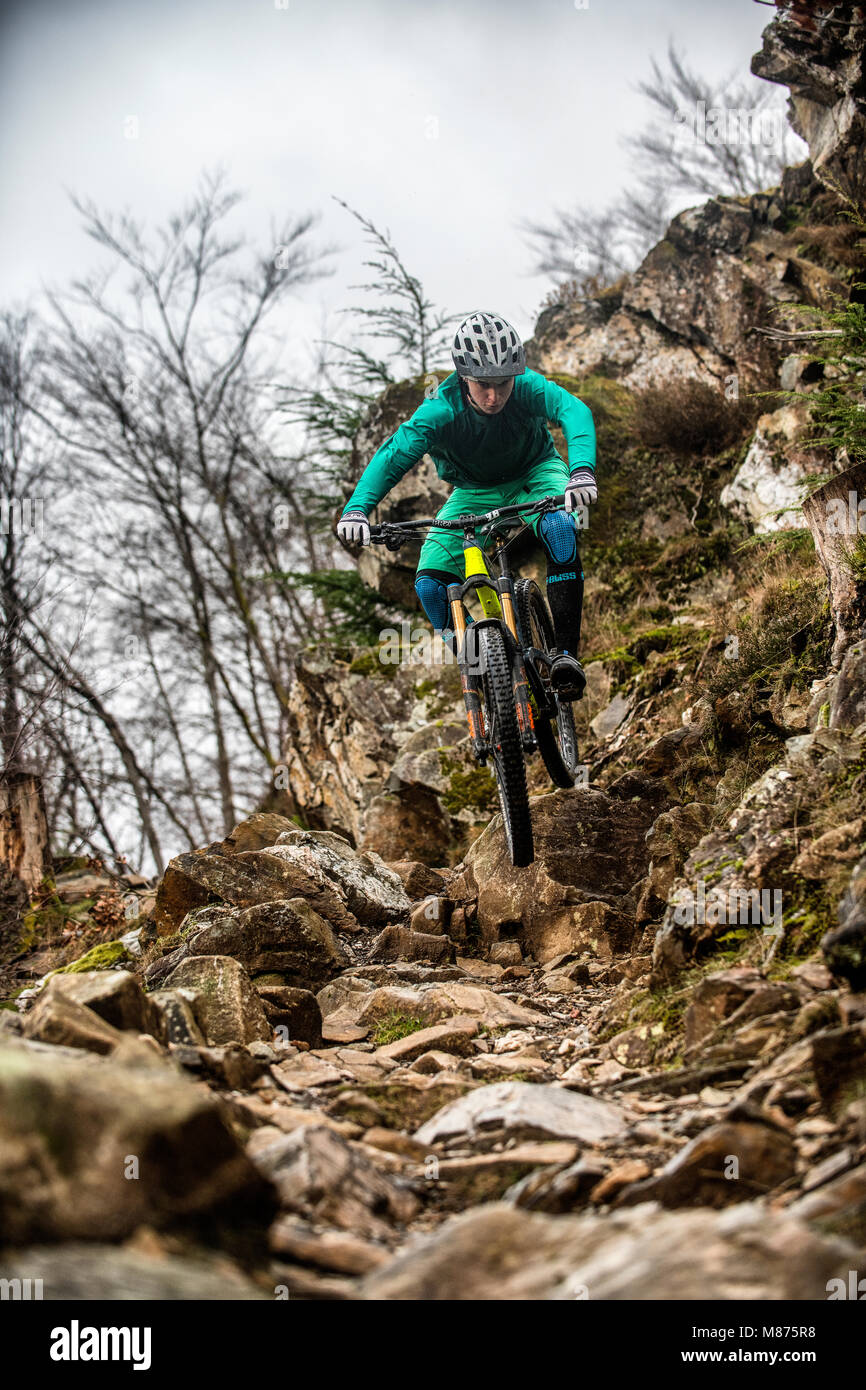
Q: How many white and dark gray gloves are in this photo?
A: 2